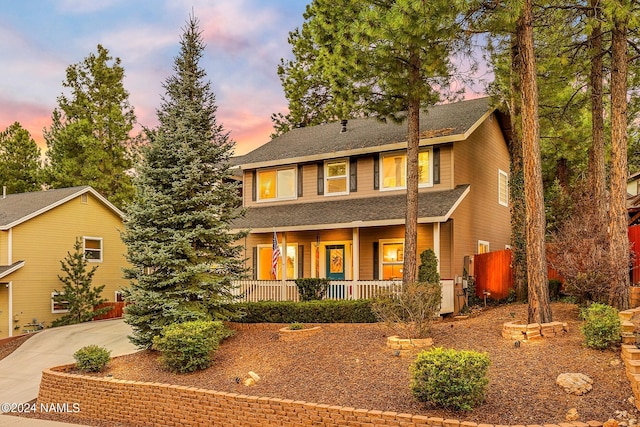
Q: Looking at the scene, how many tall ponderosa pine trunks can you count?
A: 5